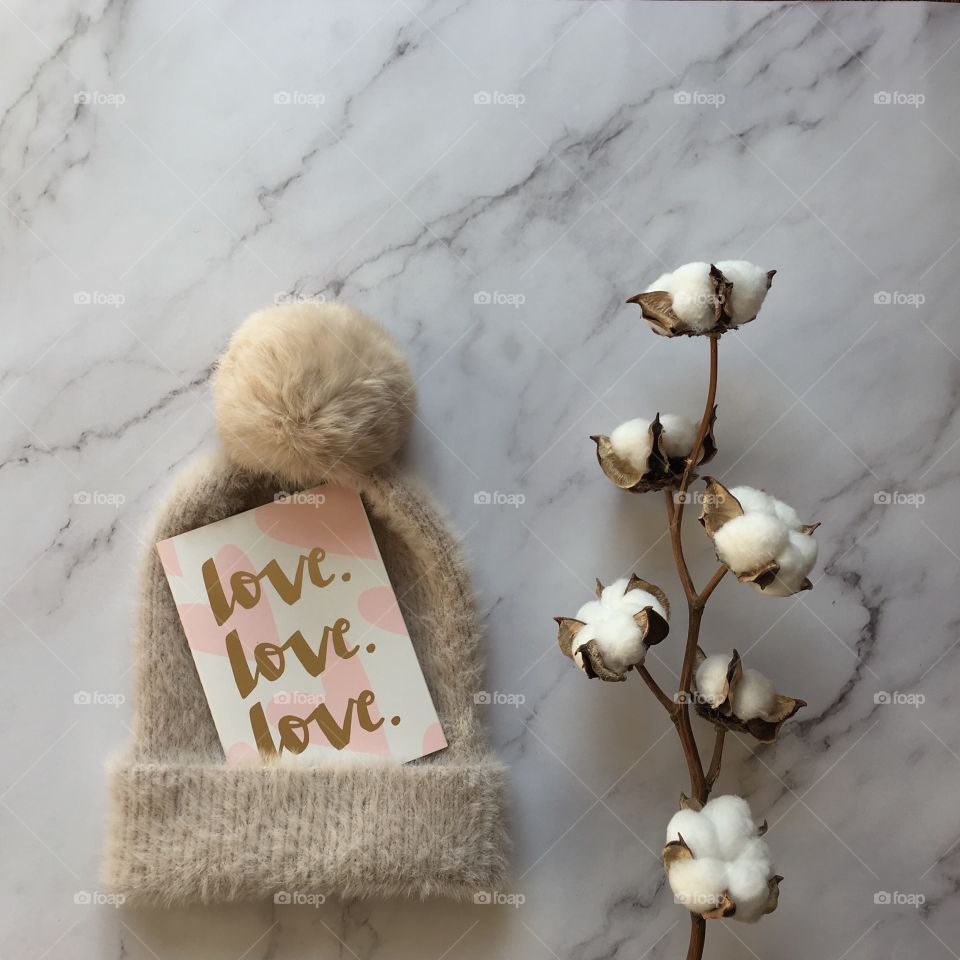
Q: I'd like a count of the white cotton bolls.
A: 6